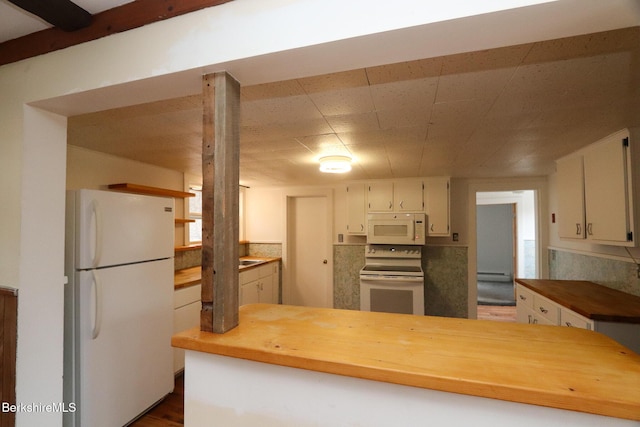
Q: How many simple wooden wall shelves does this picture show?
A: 3